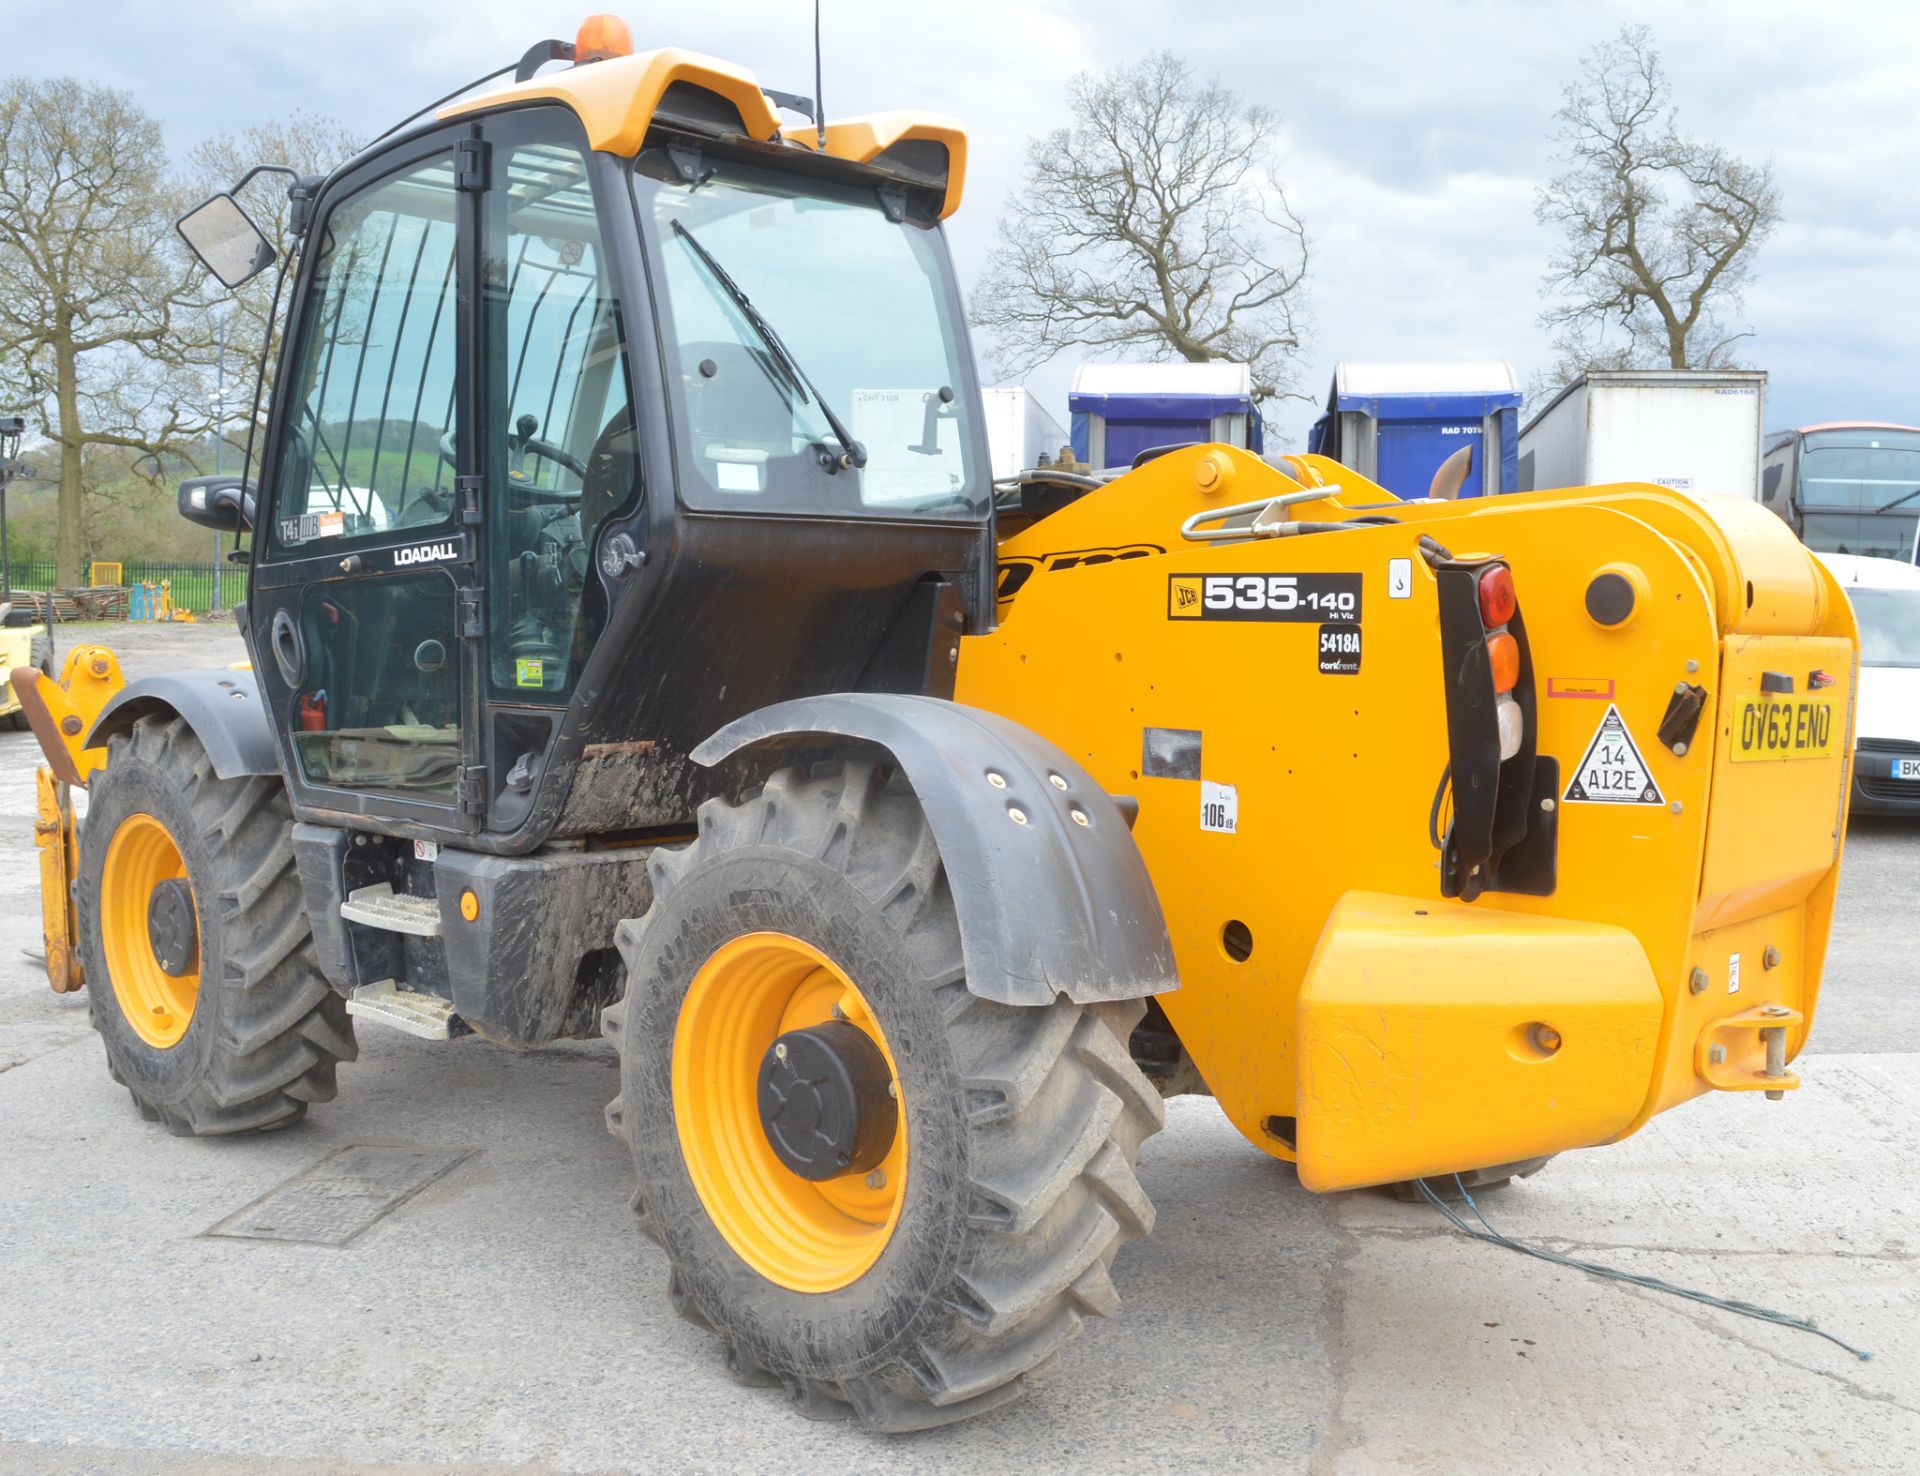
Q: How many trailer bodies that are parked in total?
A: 4